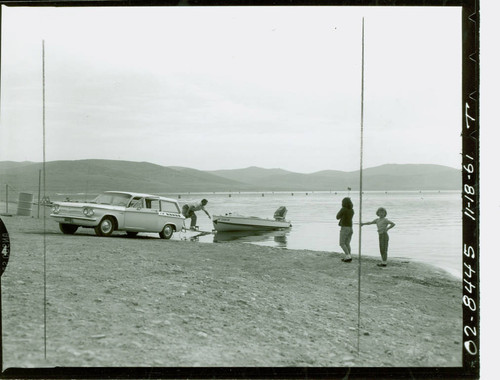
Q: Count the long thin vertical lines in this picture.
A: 2